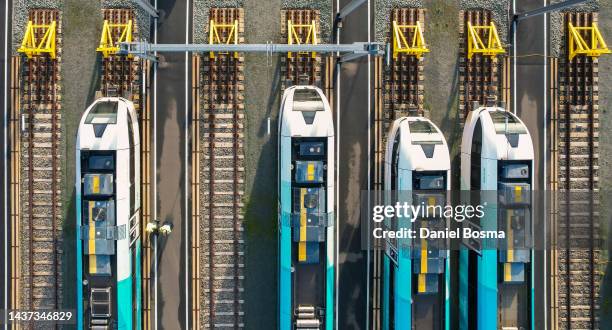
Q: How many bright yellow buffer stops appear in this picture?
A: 7